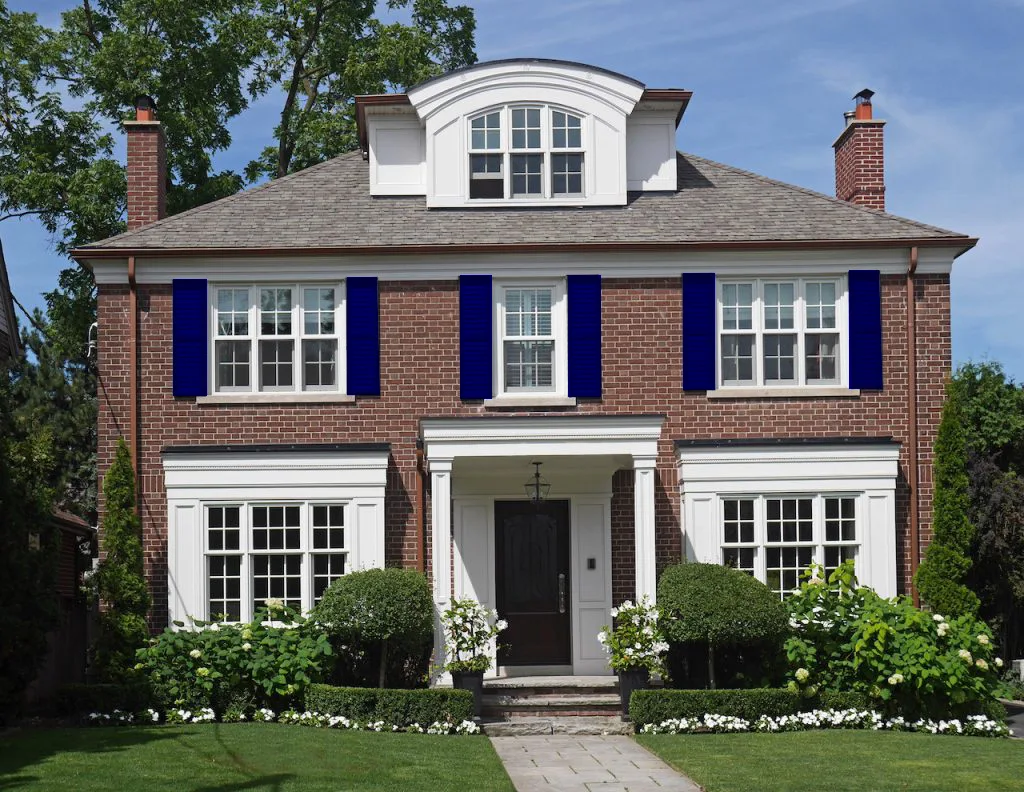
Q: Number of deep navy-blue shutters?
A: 6